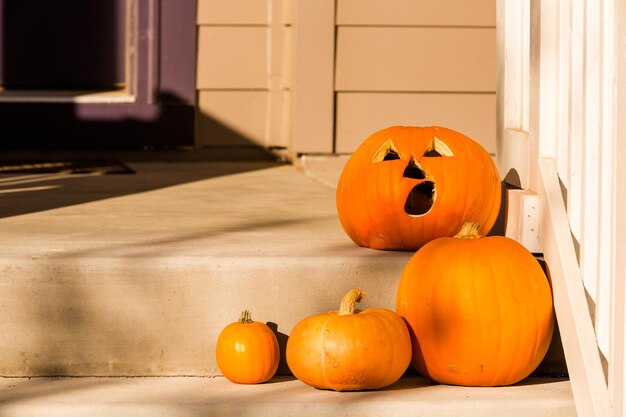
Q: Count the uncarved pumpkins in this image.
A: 3